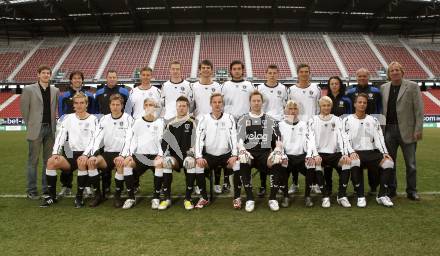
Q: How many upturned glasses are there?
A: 0